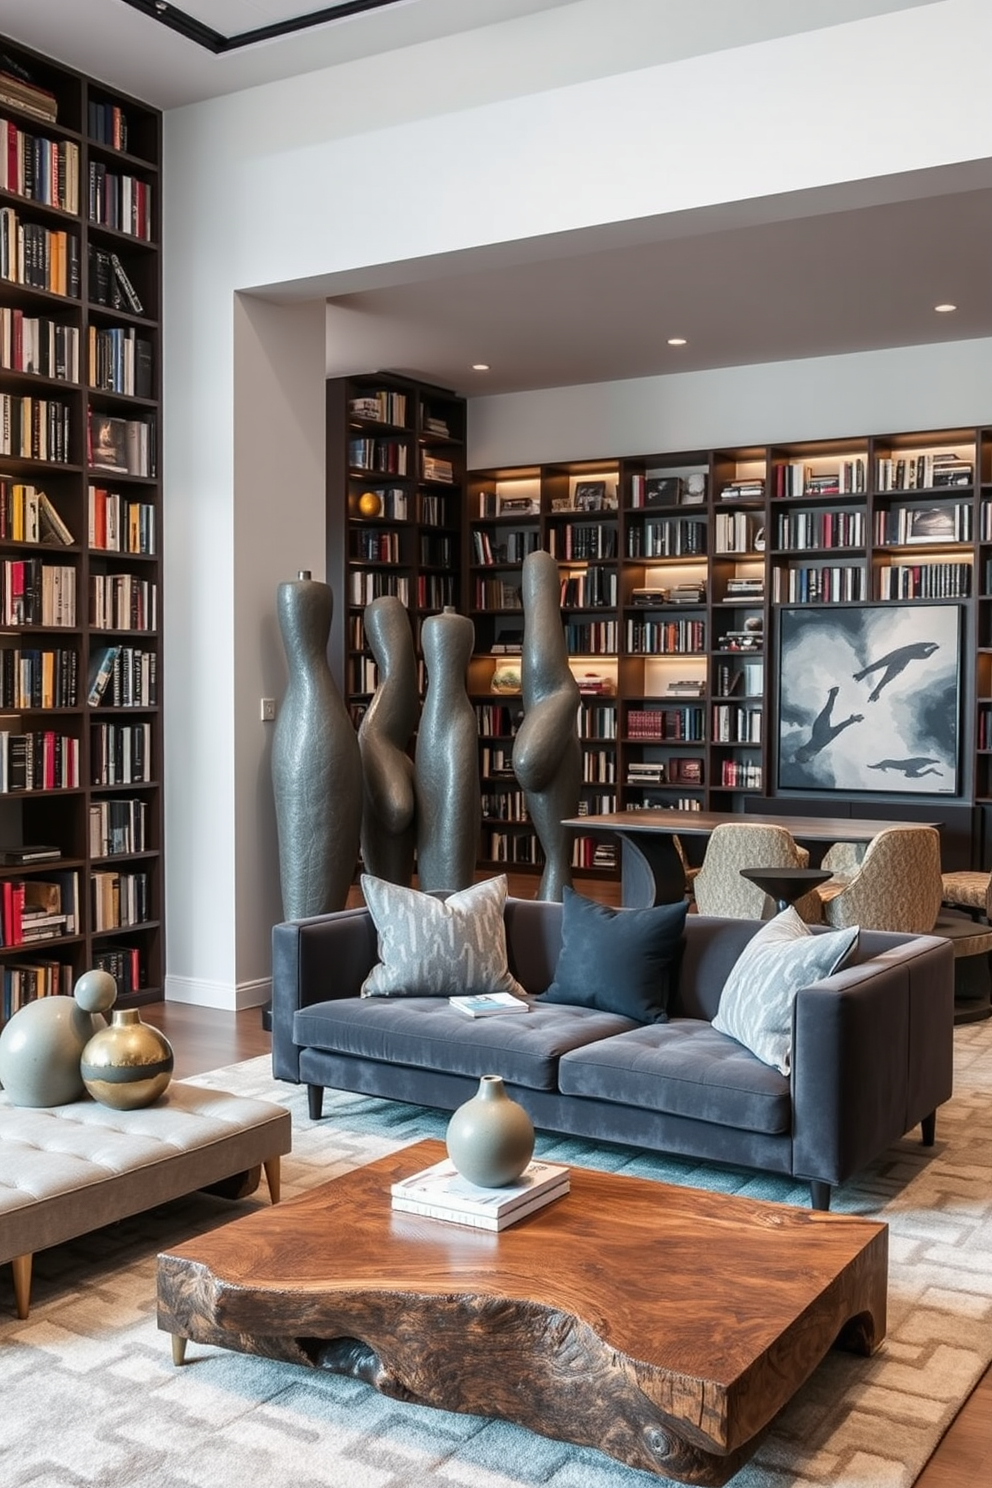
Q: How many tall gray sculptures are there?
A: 4